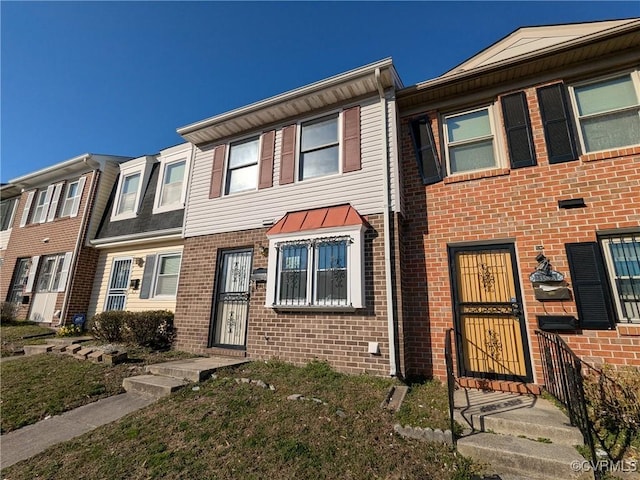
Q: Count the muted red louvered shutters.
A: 4